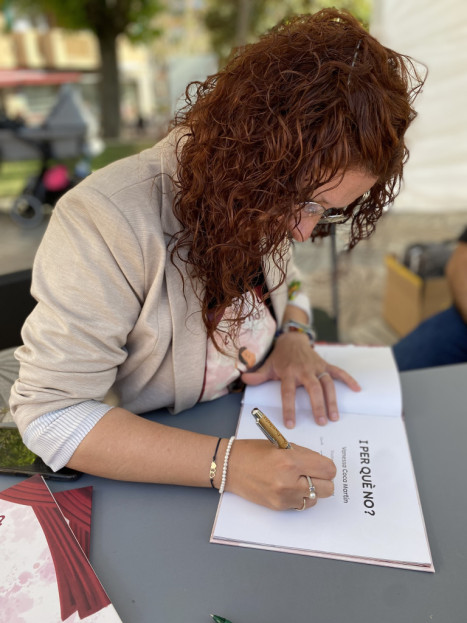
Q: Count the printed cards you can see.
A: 2